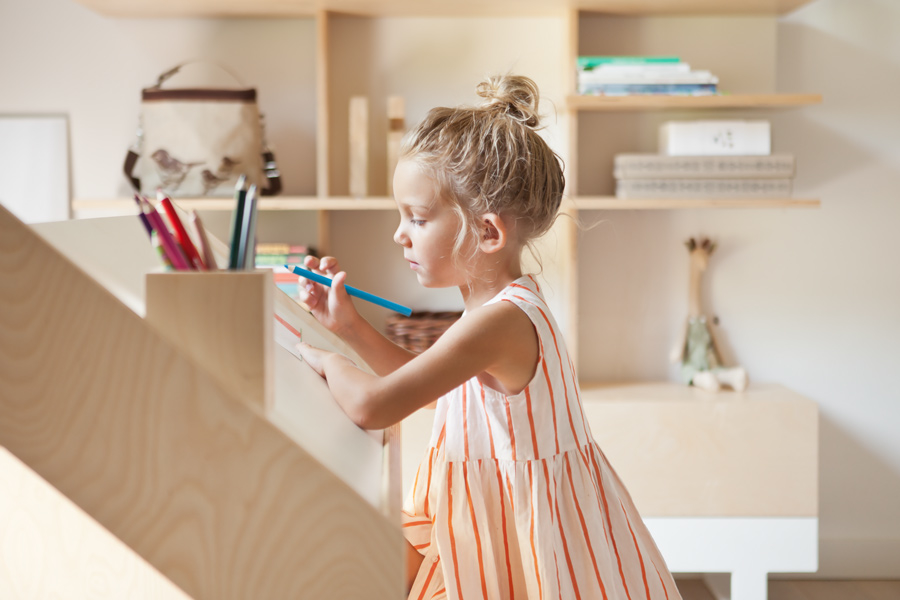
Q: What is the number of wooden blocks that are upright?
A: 2